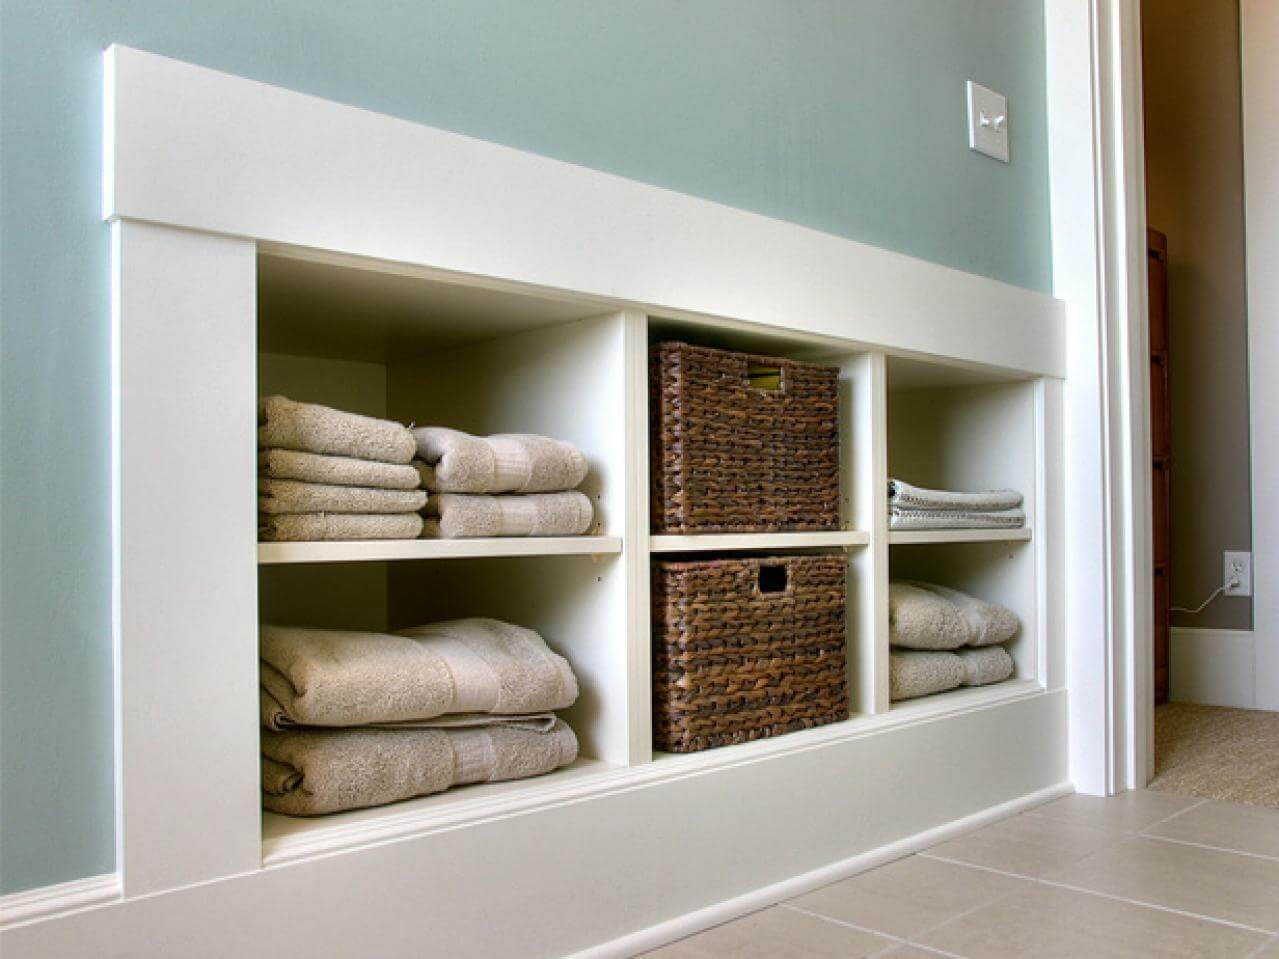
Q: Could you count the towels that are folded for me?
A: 12